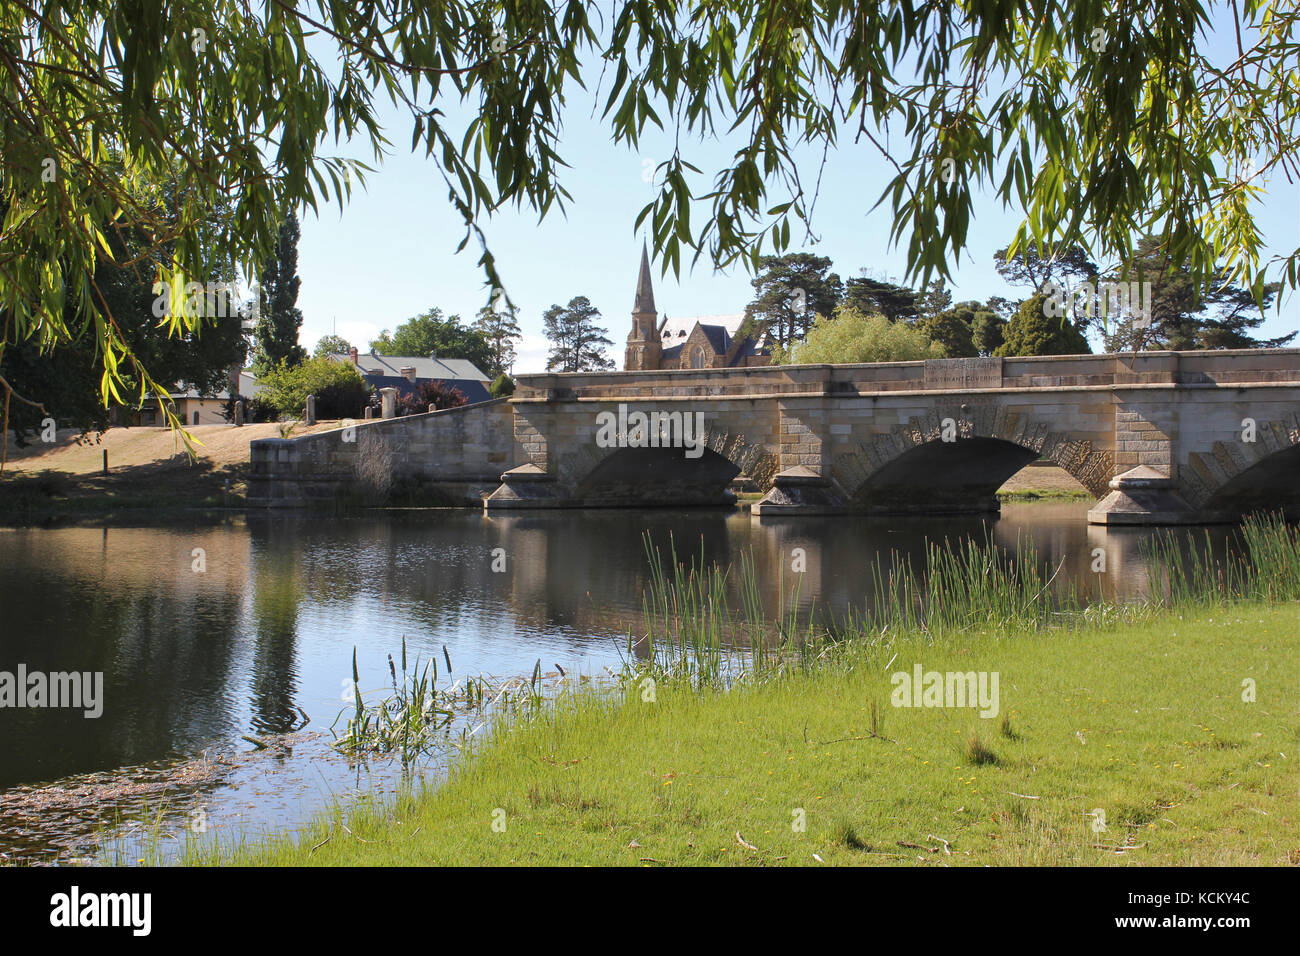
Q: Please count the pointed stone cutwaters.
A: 3